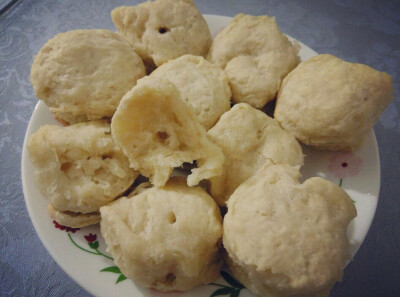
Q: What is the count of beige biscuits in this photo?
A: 10